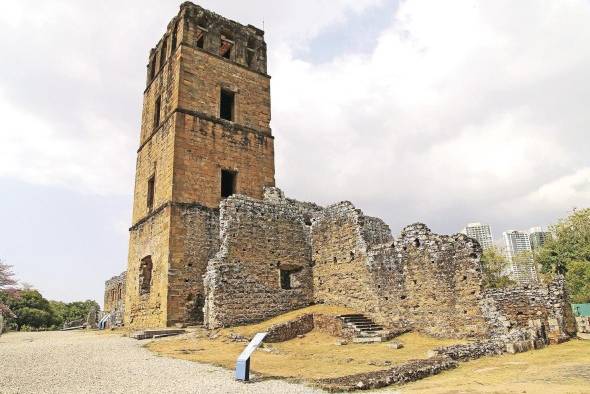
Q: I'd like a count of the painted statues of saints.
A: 0